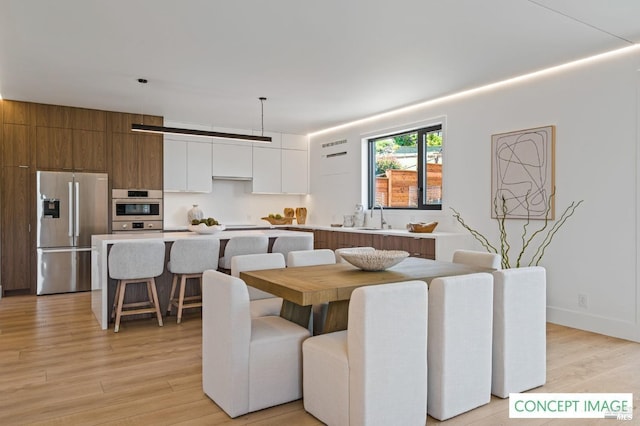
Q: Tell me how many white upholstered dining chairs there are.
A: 8